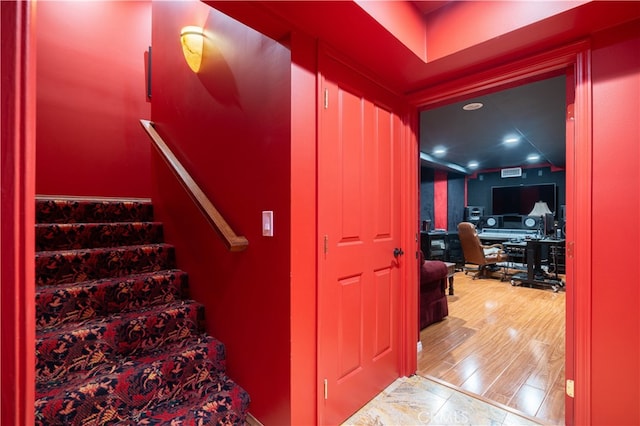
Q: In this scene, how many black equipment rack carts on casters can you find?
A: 1